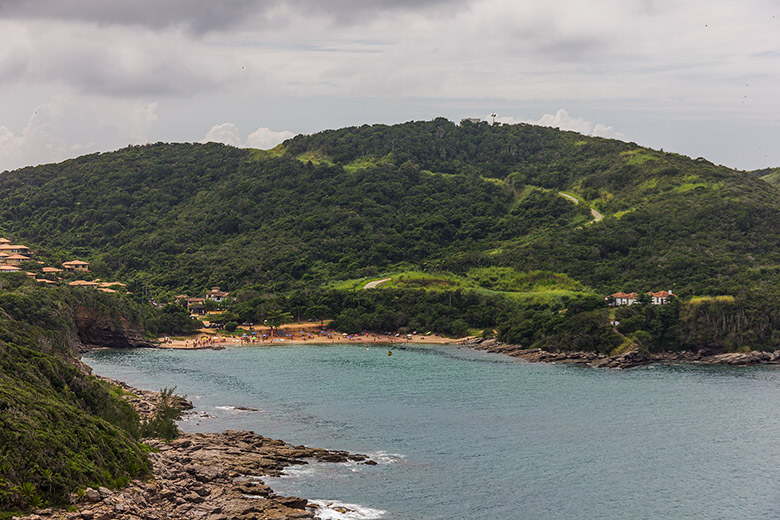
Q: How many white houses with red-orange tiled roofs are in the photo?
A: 2